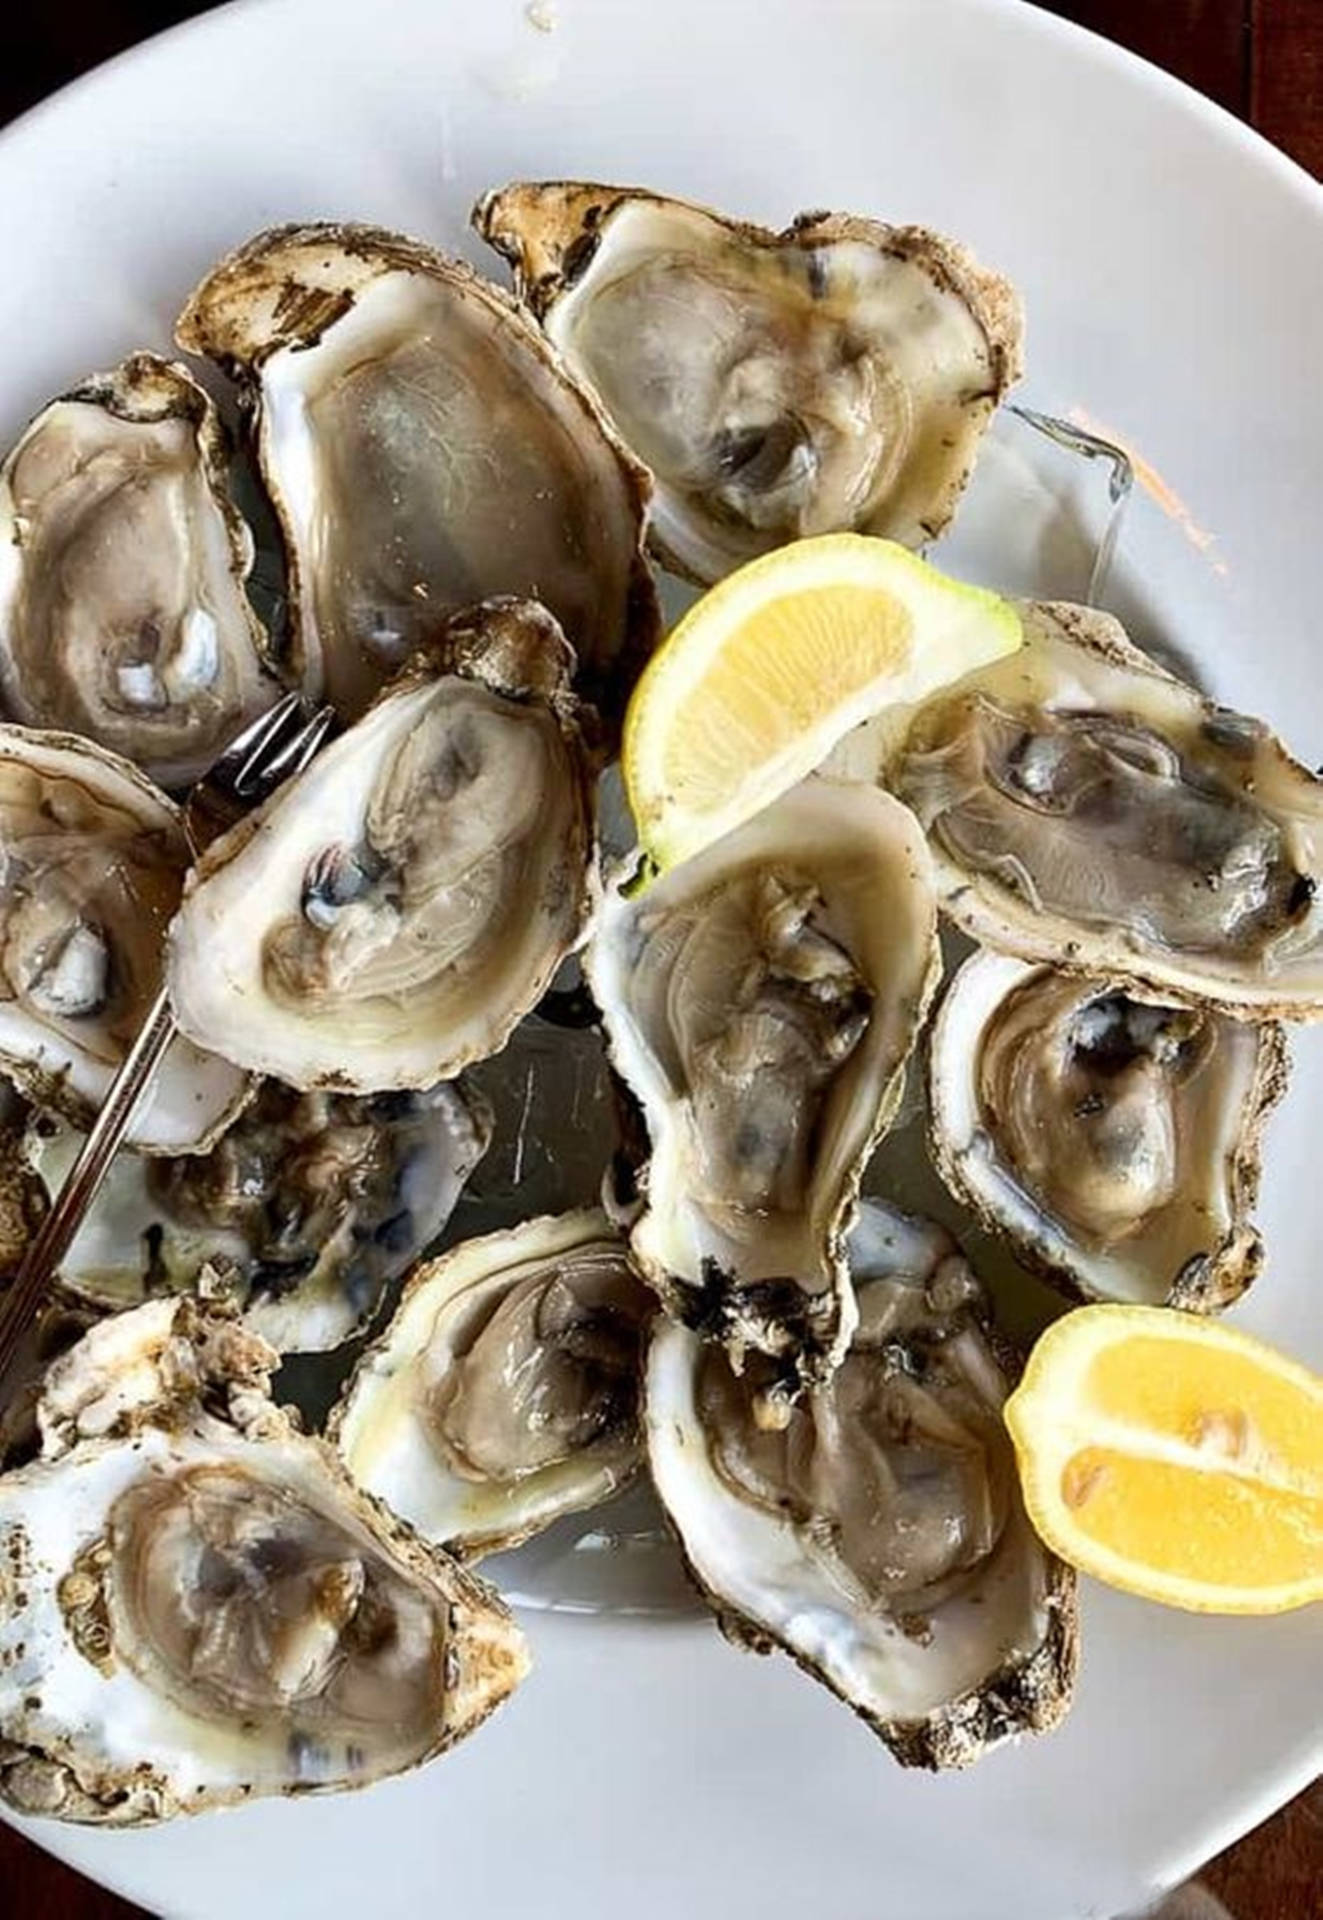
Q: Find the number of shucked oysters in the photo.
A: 12